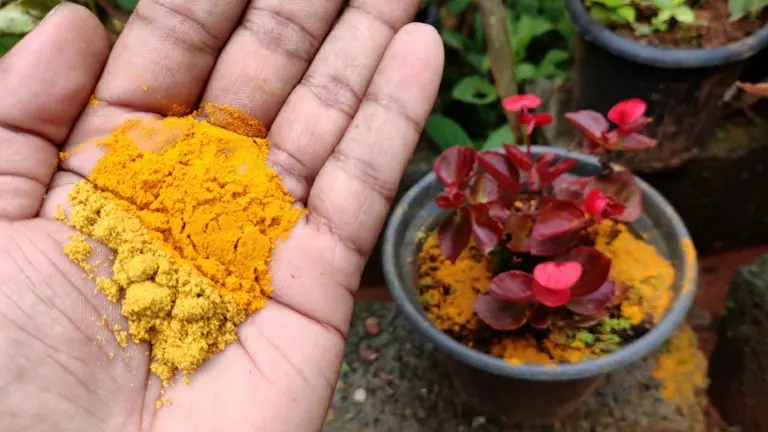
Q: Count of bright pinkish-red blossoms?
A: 4